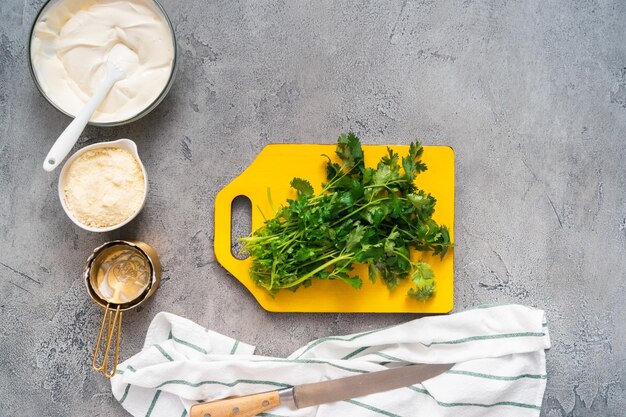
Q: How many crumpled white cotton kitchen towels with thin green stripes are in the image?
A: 1